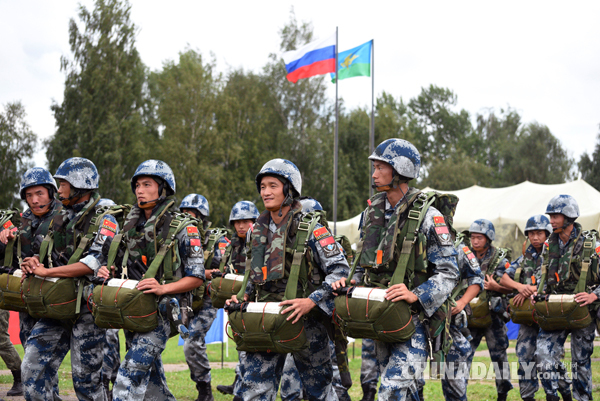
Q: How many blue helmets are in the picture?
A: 12